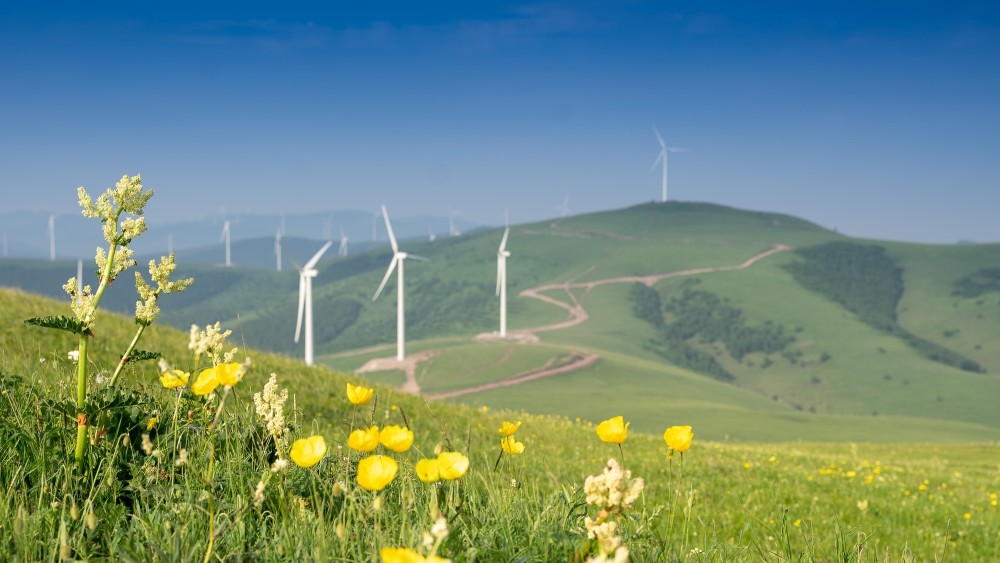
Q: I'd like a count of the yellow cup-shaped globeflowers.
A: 15